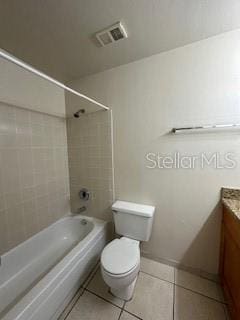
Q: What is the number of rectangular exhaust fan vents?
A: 1